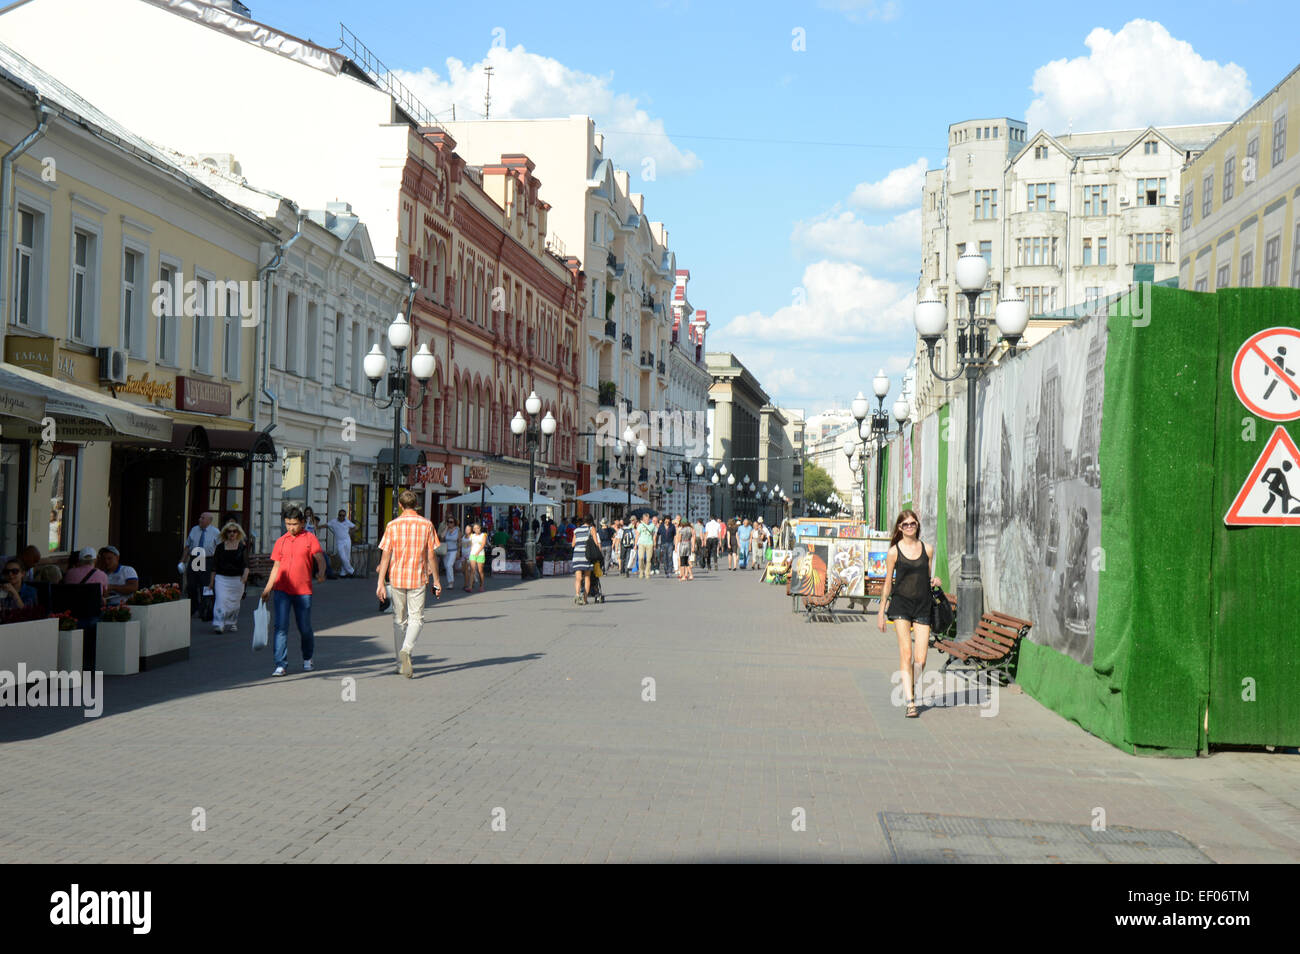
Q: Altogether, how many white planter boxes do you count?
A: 4